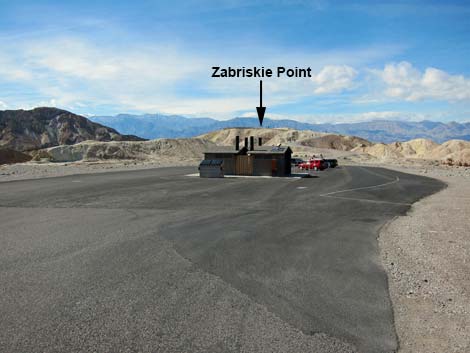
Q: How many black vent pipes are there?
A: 4